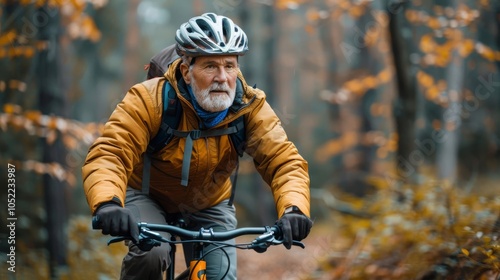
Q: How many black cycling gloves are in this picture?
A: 2